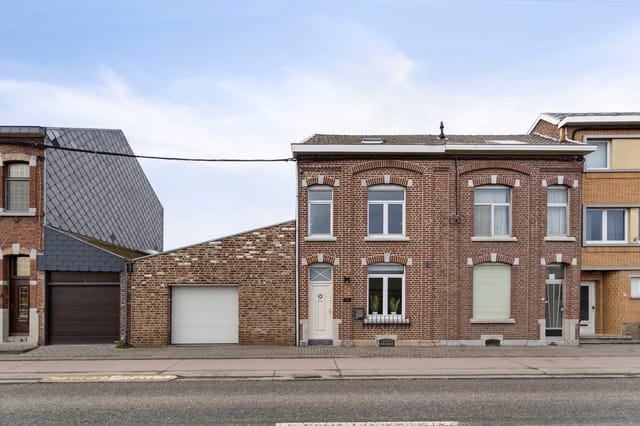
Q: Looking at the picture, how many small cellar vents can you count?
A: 2